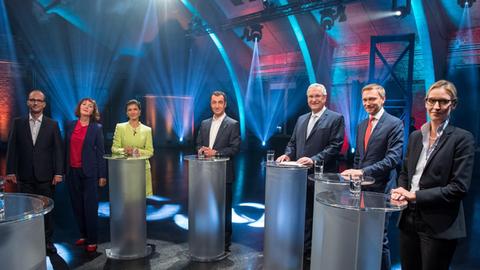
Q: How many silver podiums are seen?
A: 6